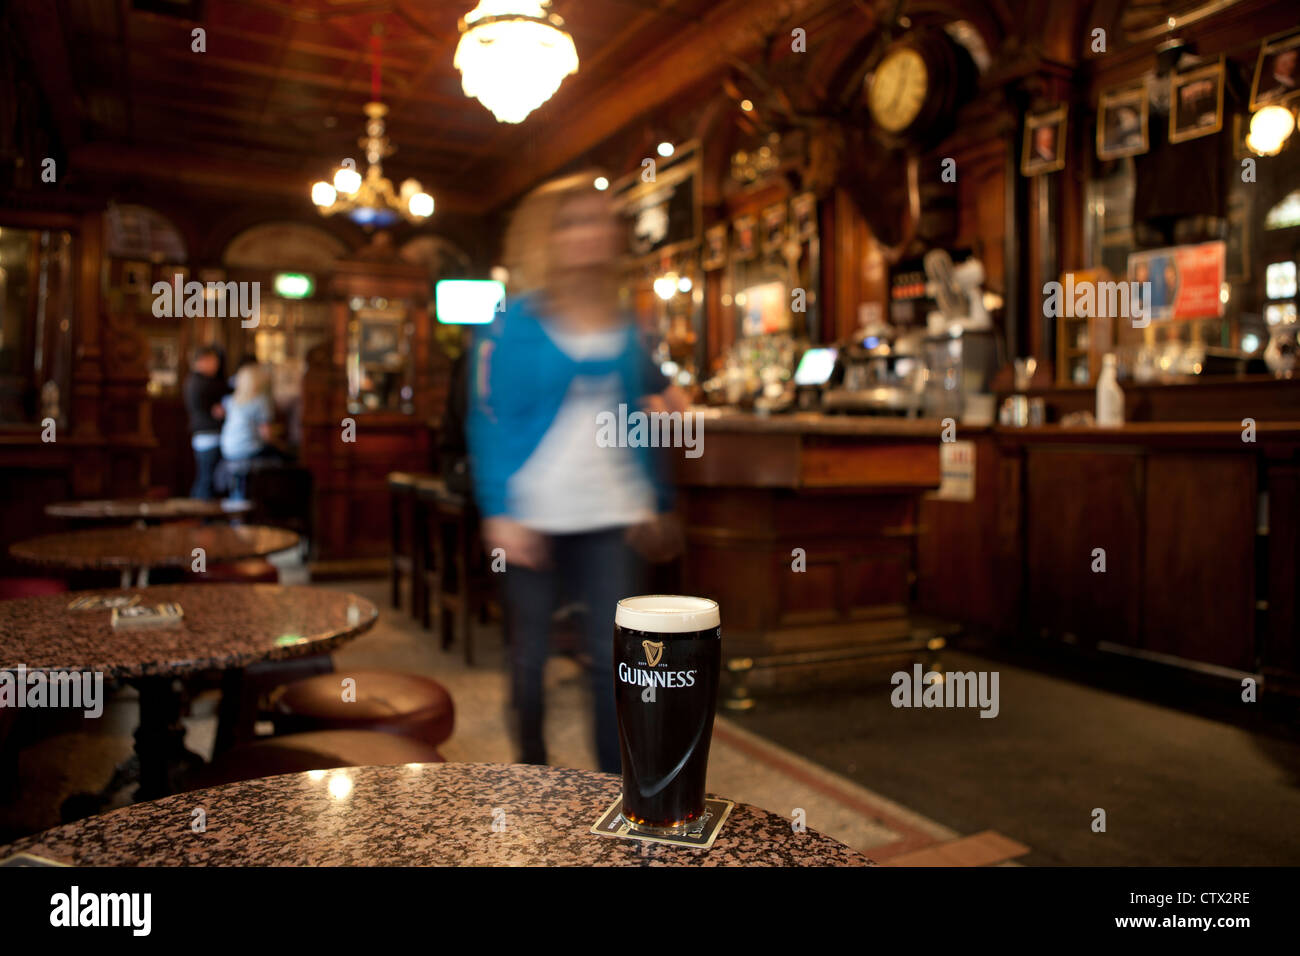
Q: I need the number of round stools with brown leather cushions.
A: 2